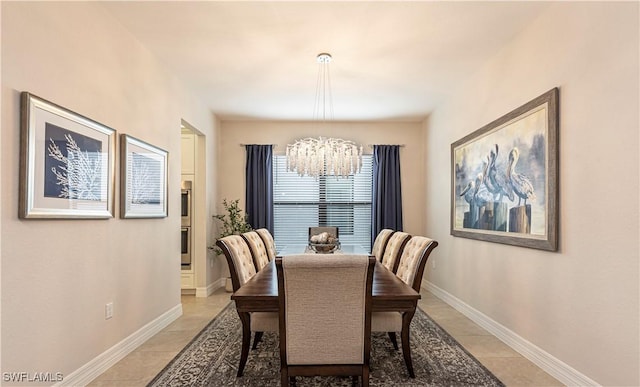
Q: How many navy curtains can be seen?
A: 2